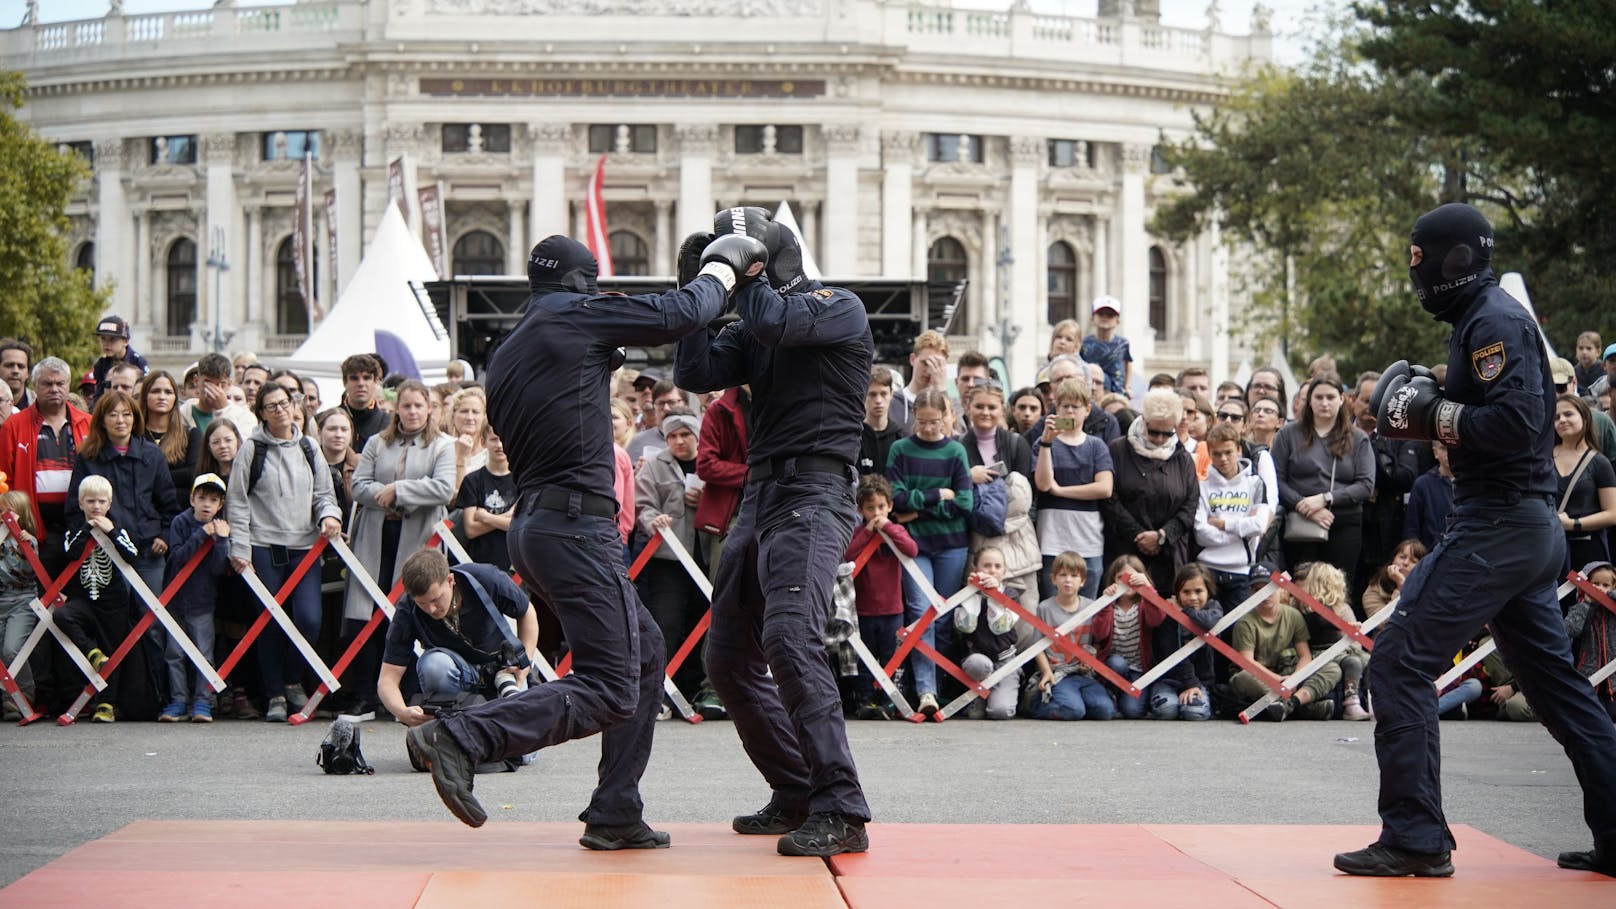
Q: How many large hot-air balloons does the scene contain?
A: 0